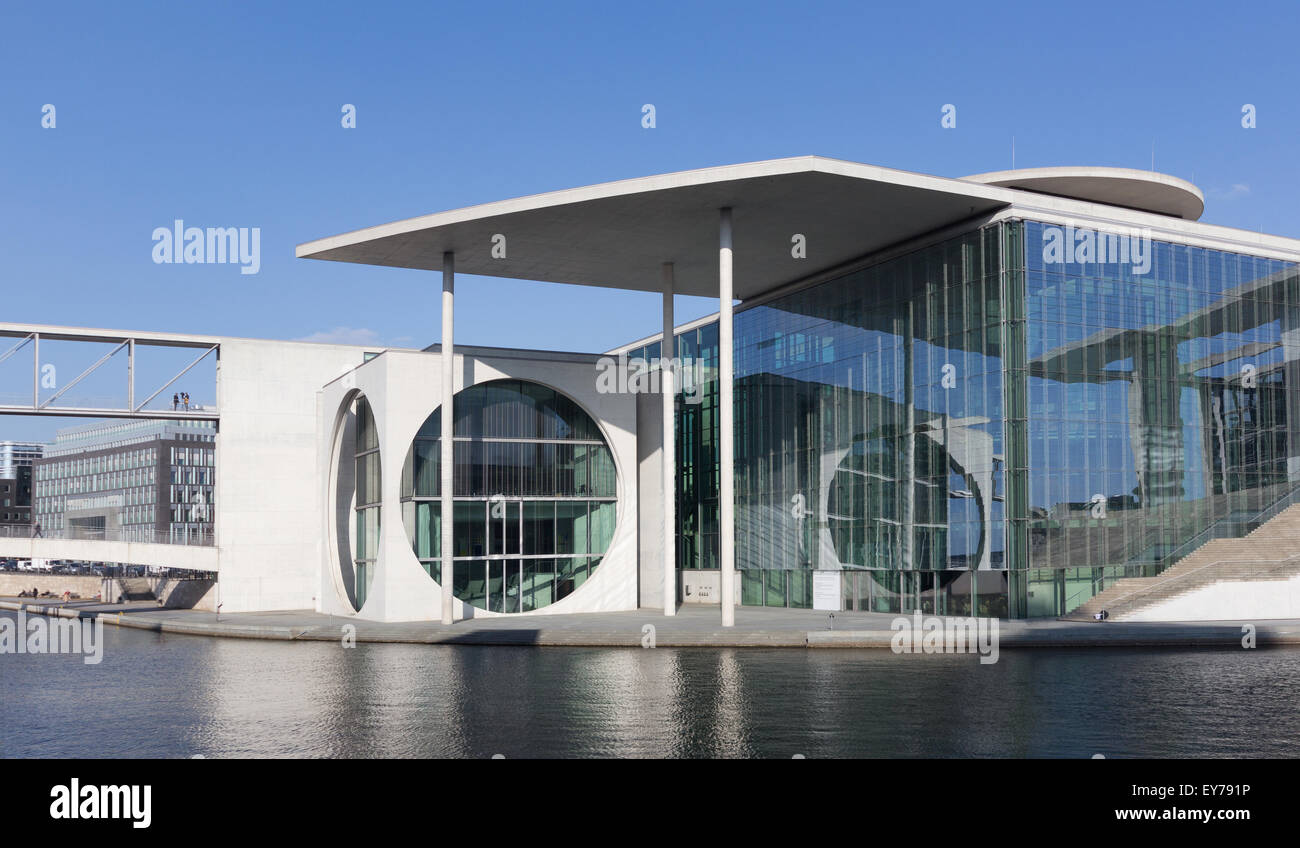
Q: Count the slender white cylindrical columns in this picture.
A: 3